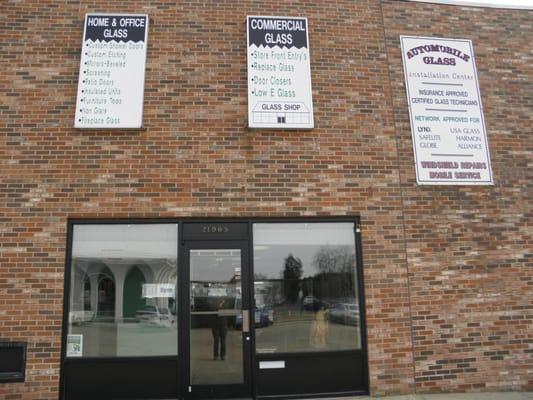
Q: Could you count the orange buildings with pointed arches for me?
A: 0